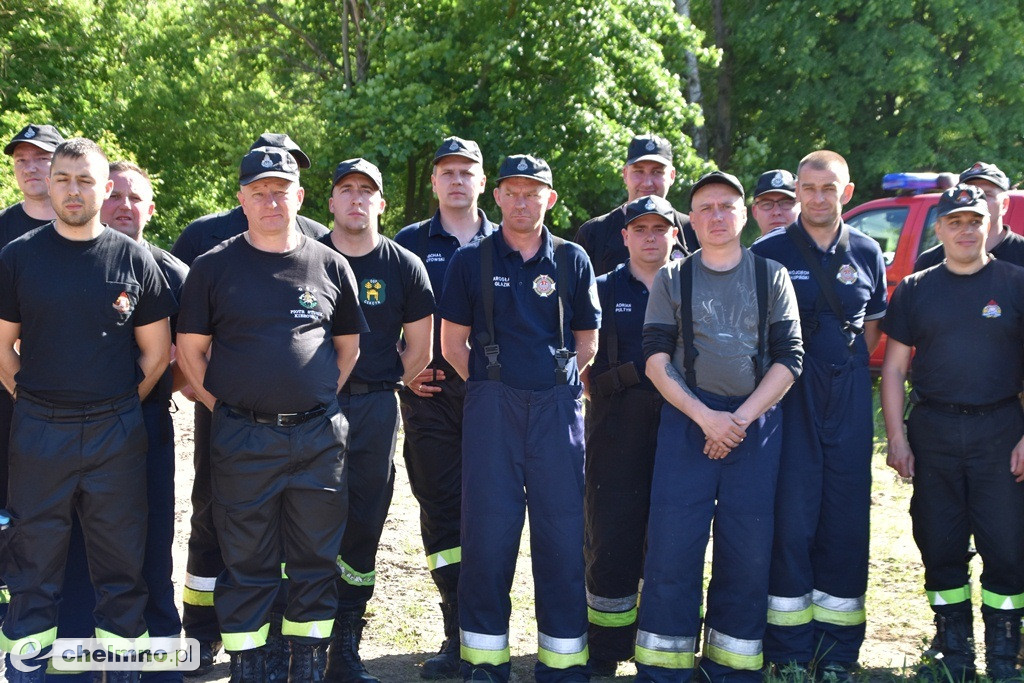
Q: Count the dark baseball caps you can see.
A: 12